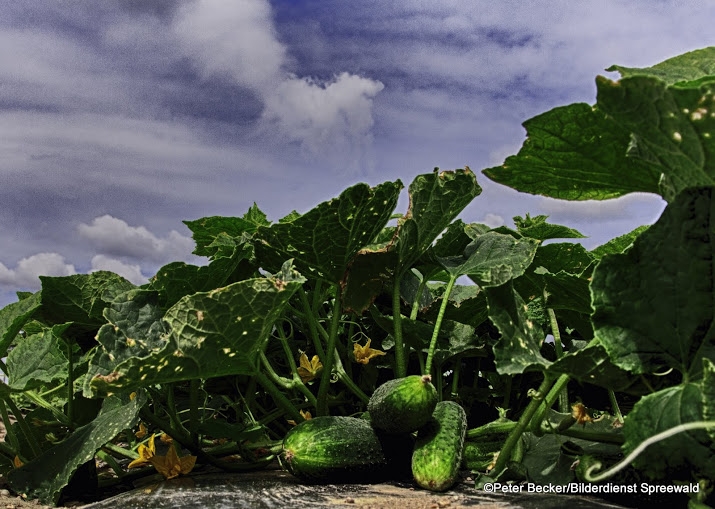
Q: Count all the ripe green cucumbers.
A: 3